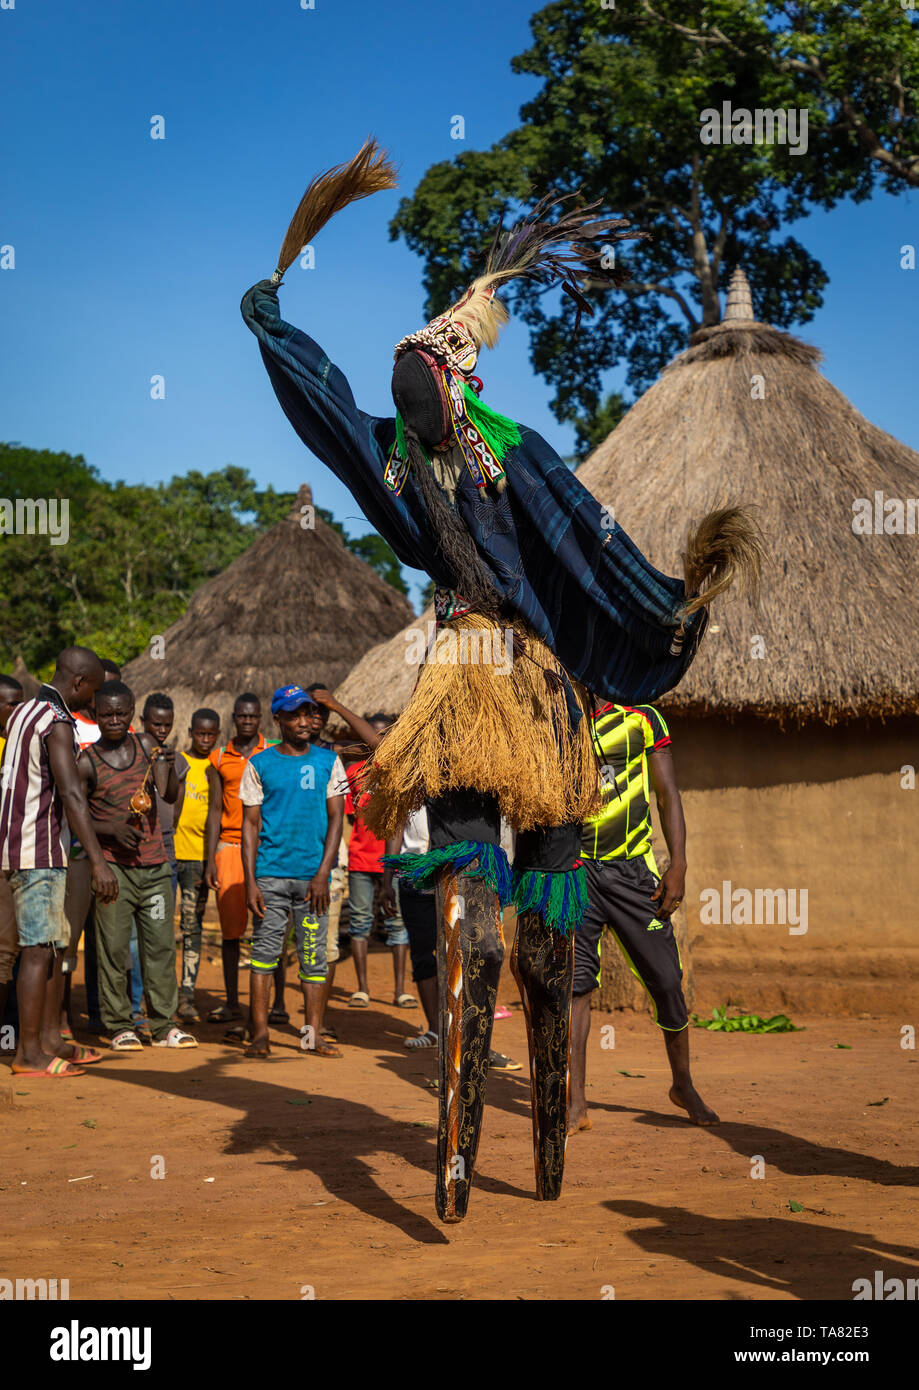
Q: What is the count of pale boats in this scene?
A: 0